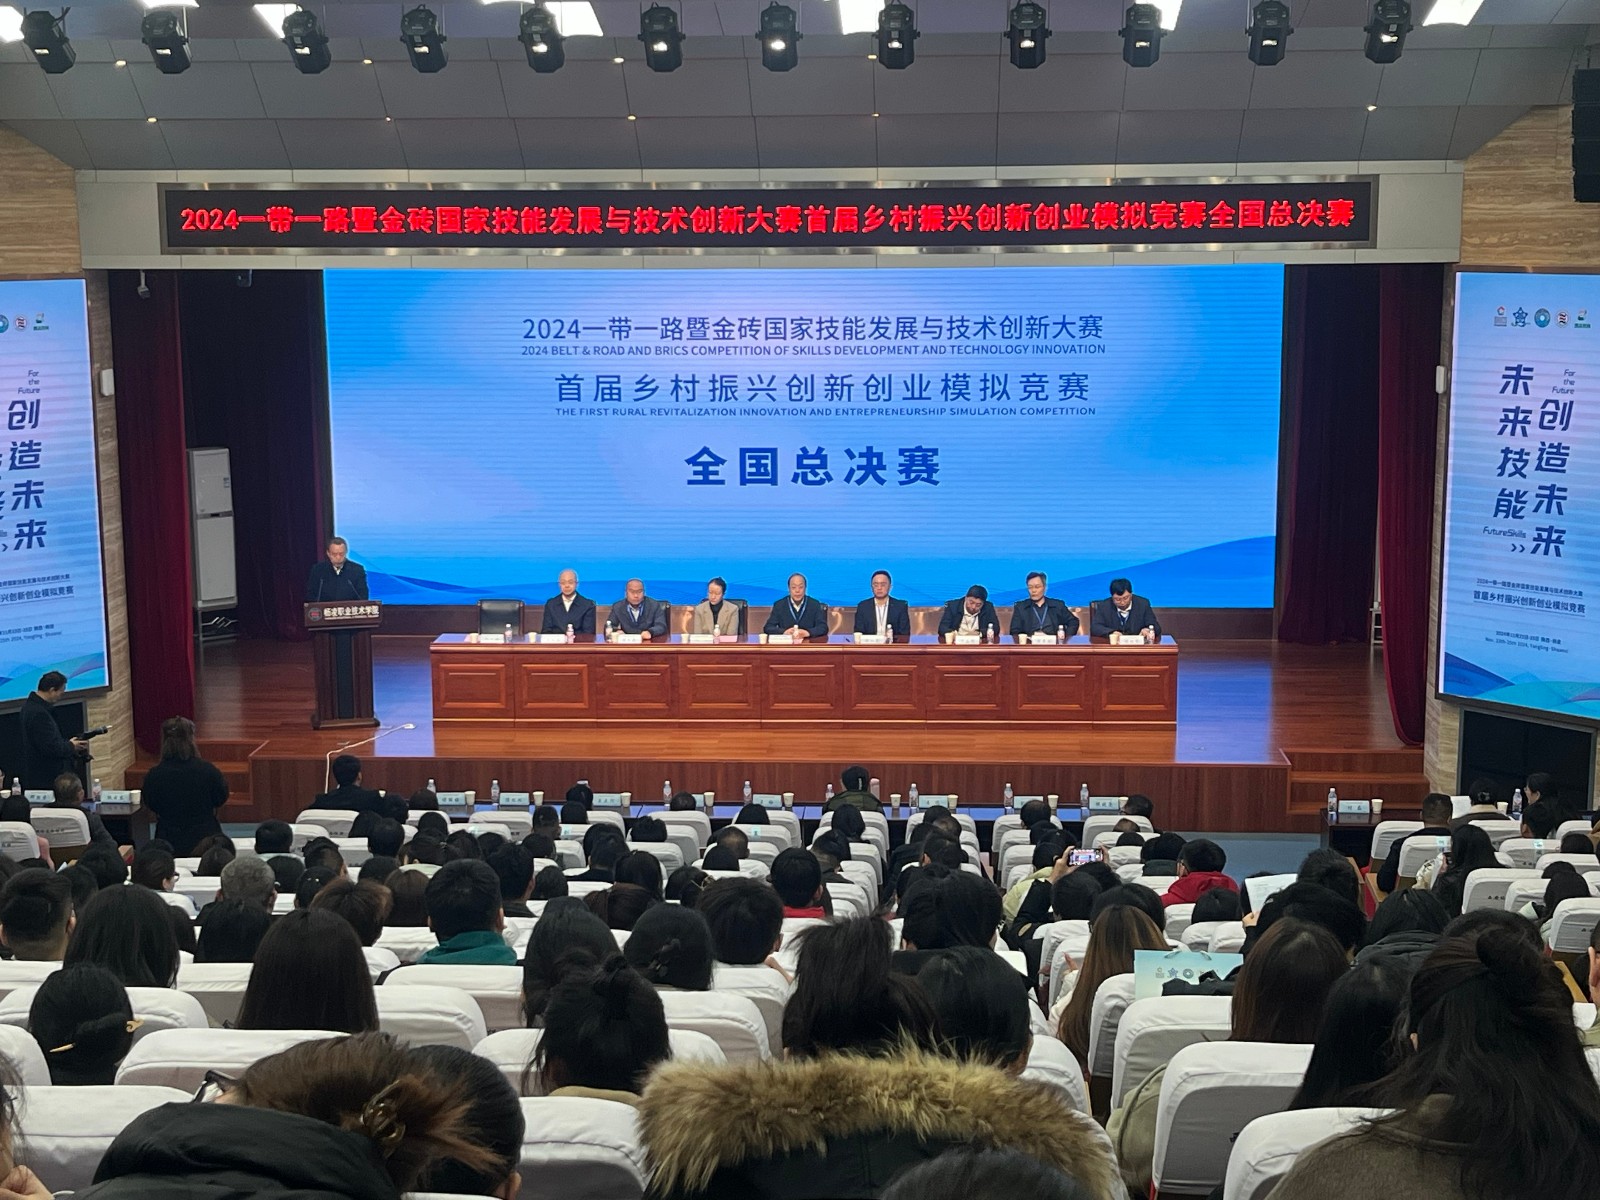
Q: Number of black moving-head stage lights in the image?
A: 12